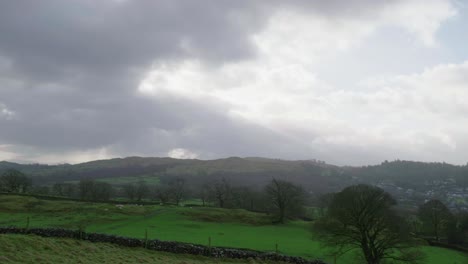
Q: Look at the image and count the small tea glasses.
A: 0